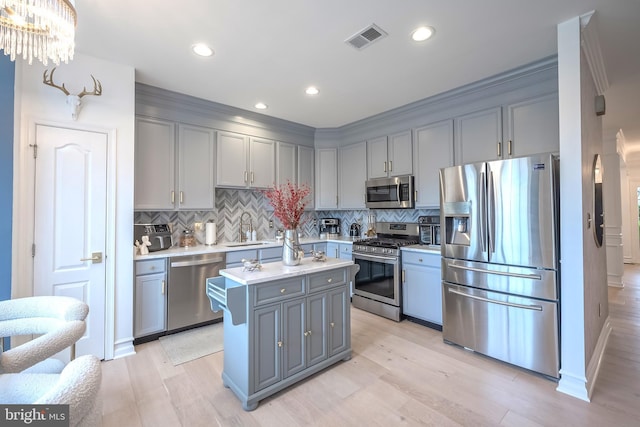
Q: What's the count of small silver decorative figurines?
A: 2